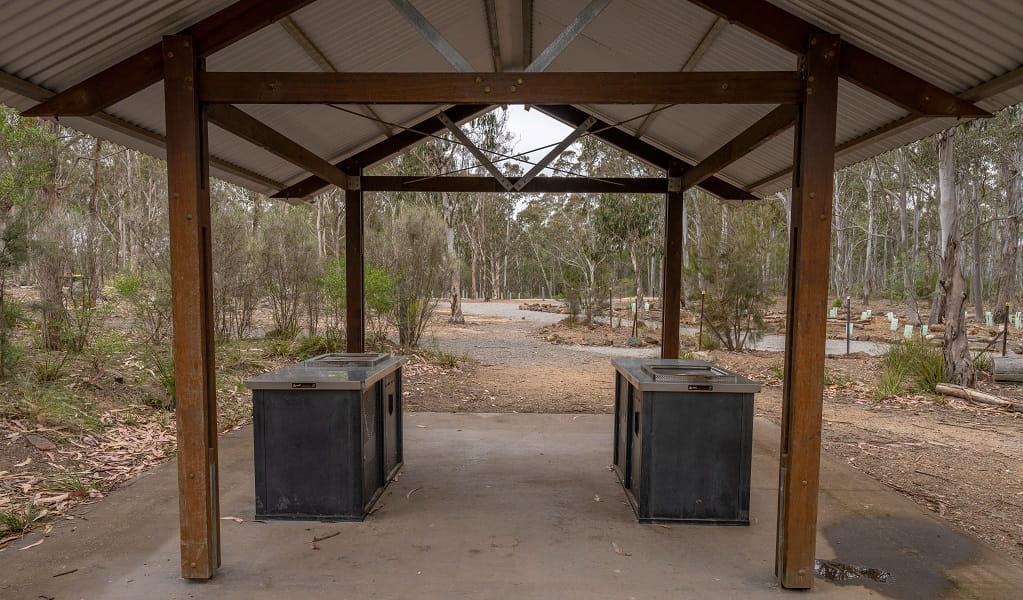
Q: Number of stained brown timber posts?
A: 4